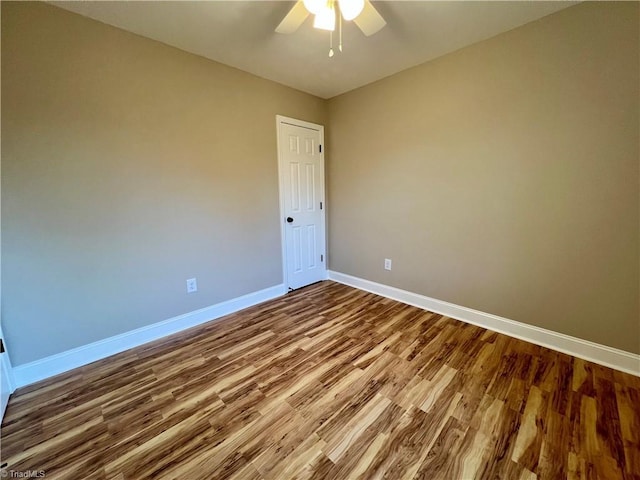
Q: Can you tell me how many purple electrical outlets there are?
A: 0